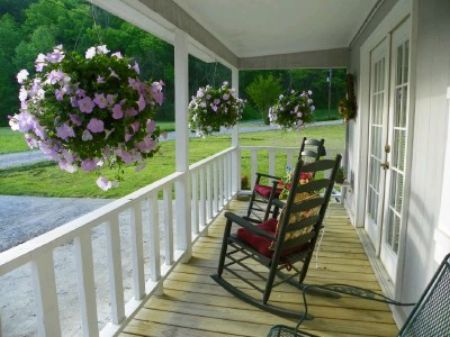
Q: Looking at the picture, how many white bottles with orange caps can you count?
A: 0